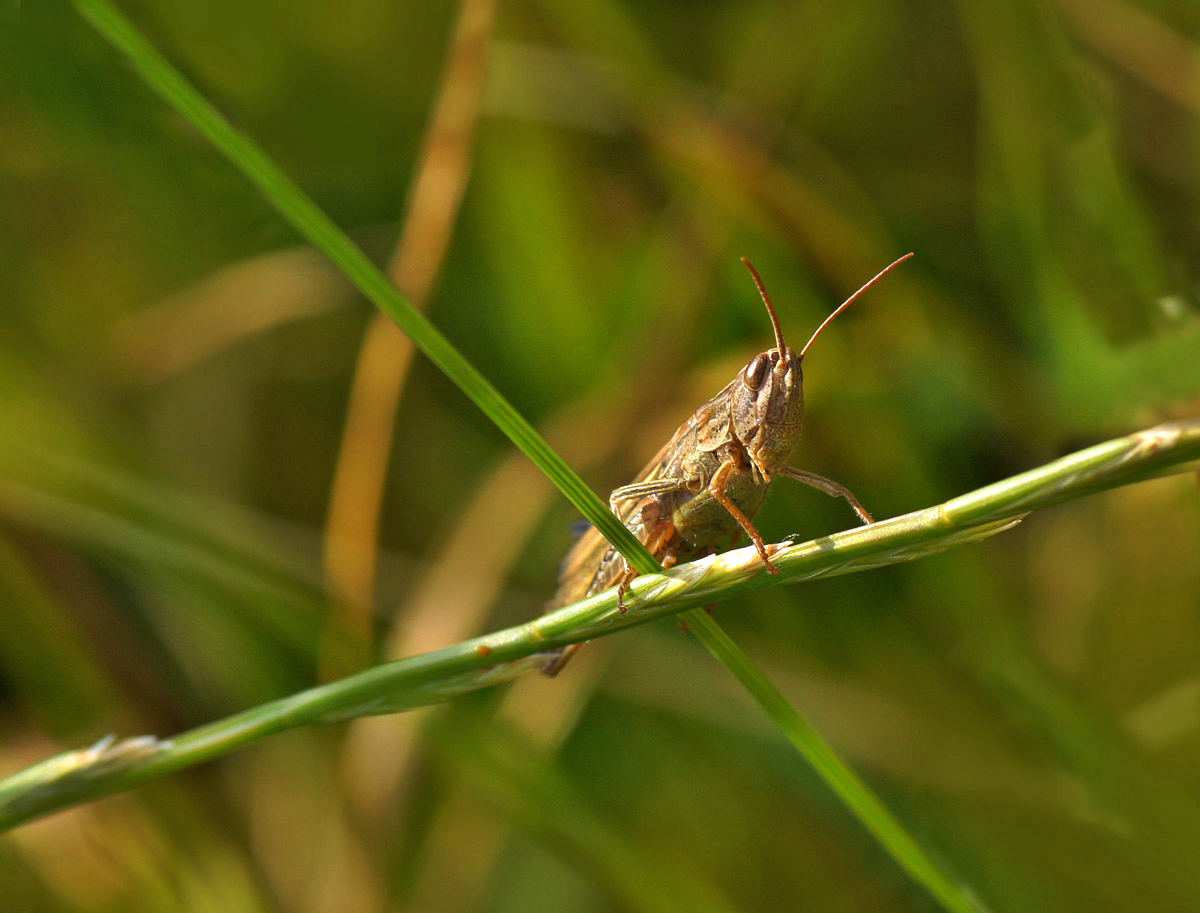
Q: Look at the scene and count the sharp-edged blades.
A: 2